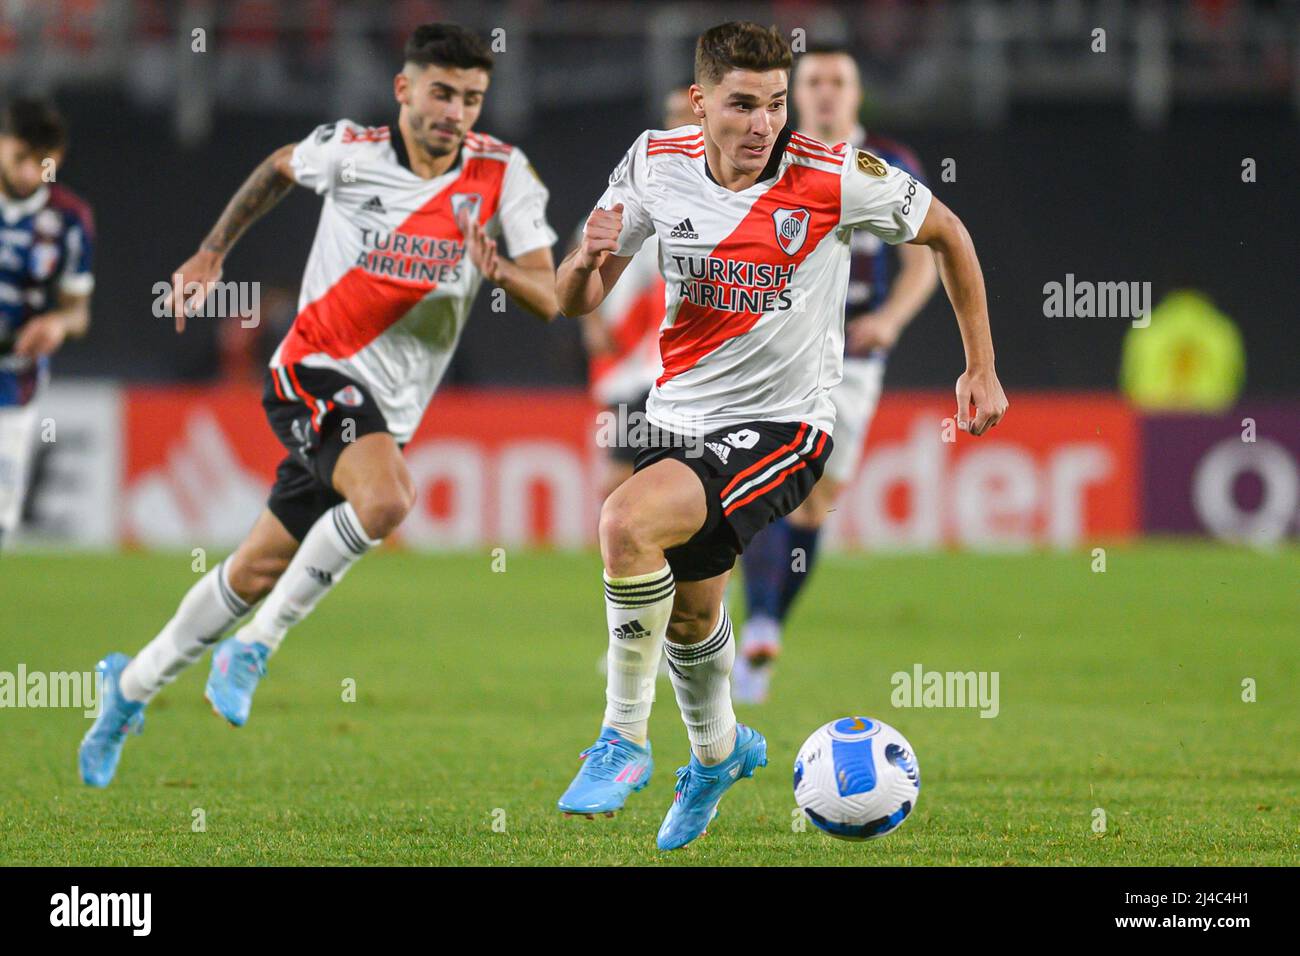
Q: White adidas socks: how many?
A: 4